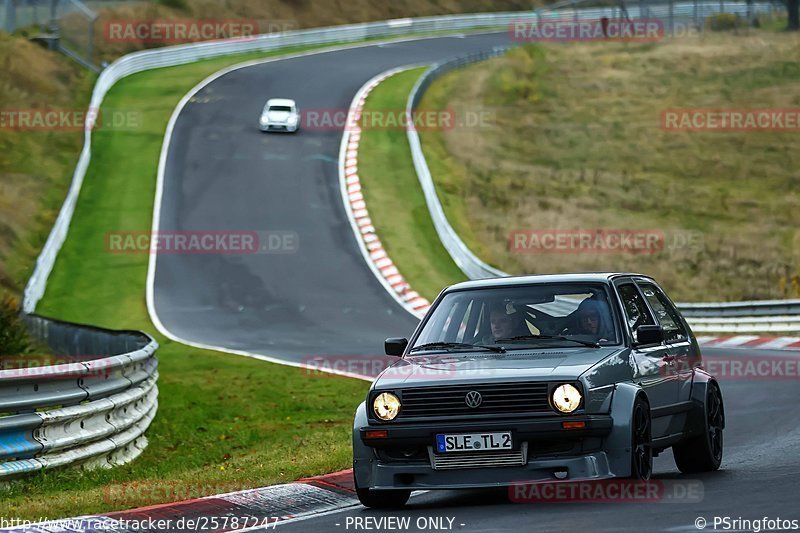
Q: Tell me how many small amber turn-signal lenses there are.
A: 2